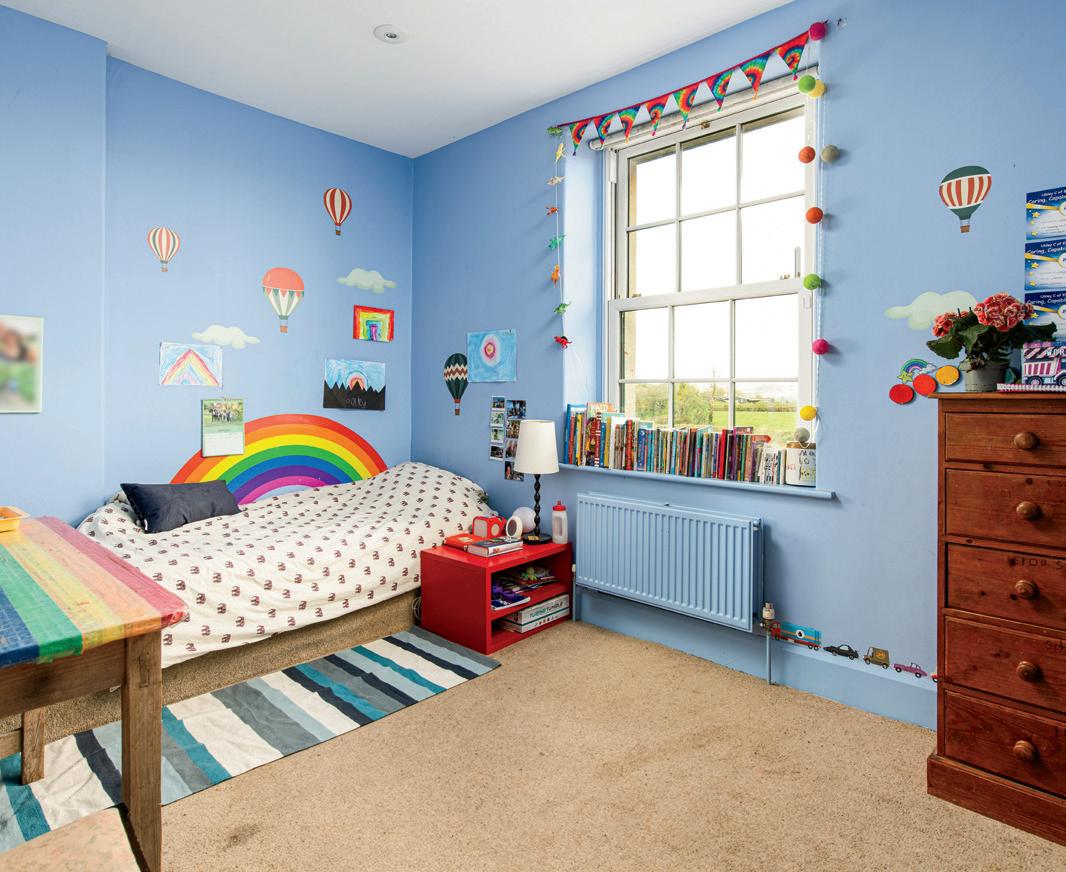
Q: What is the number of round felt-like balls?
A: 10